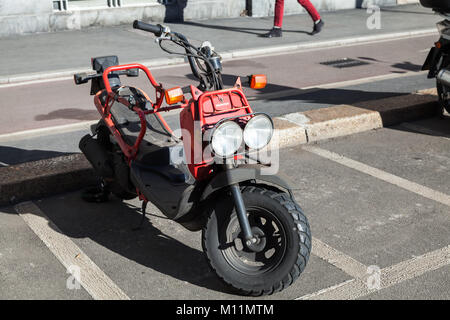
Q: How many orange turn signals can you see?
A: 2